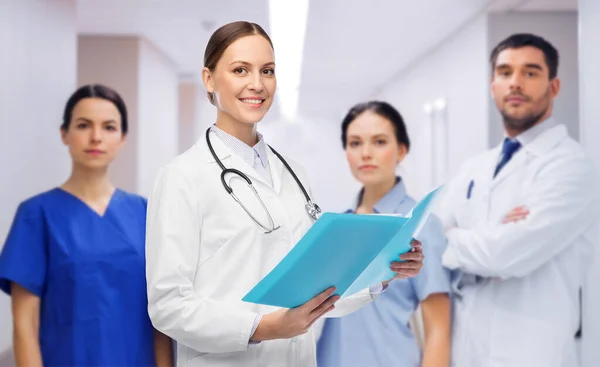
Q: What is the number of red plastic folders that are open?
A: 0